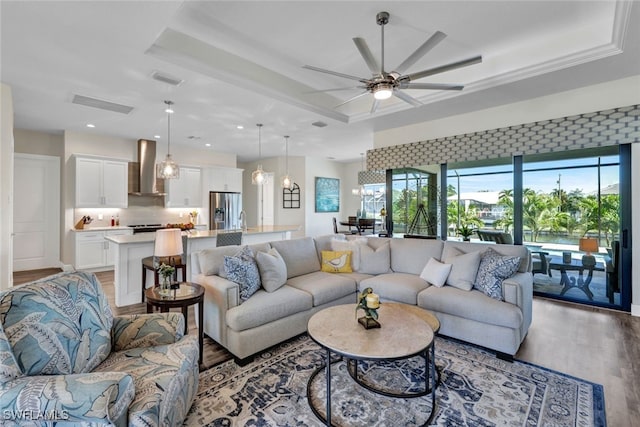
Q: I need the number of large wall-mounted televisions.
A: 0